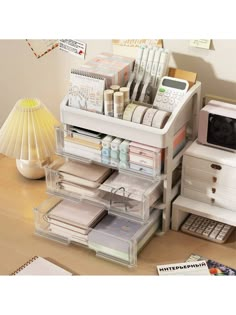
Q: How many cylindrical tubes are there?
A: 4